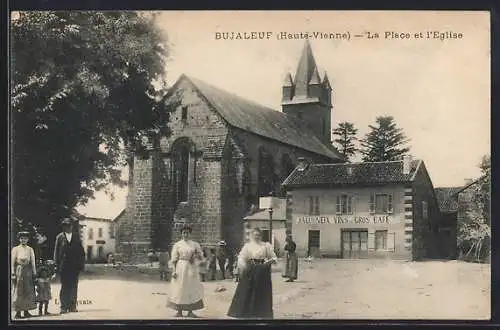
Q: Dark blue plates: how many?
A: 0